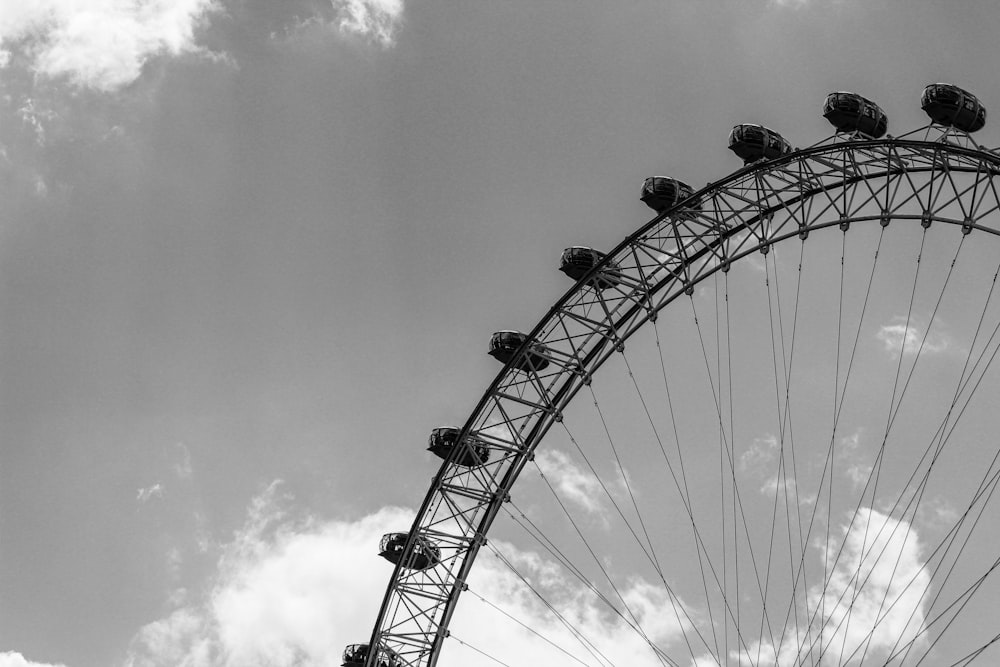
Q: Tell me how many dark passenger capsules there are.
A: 9